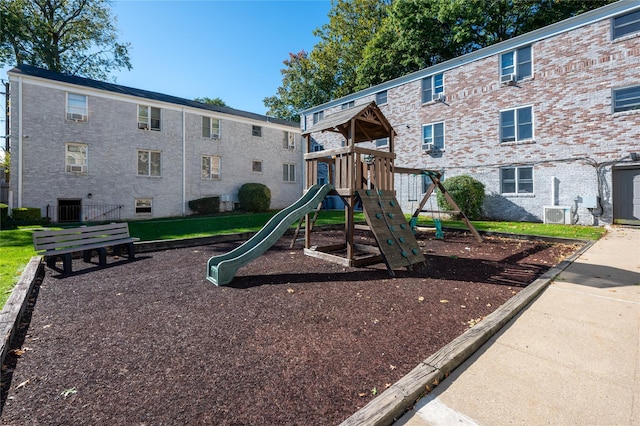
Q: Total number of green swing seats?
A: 2